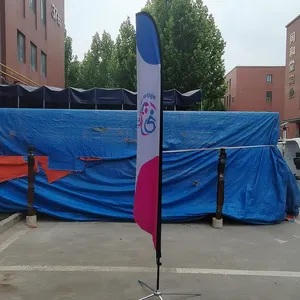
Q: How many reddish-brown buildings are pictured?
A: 3